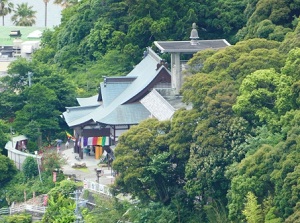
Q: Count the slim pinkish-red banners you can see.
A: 2